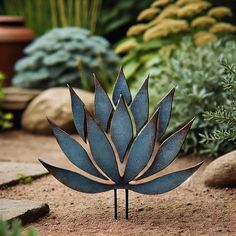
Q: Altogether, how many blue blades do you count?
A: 12